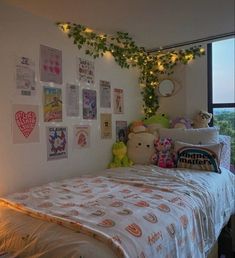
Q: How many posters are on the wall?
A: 13